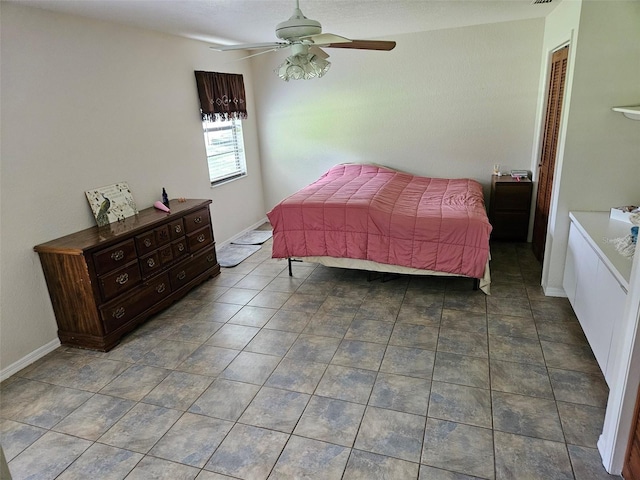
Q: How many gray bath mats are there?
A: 2